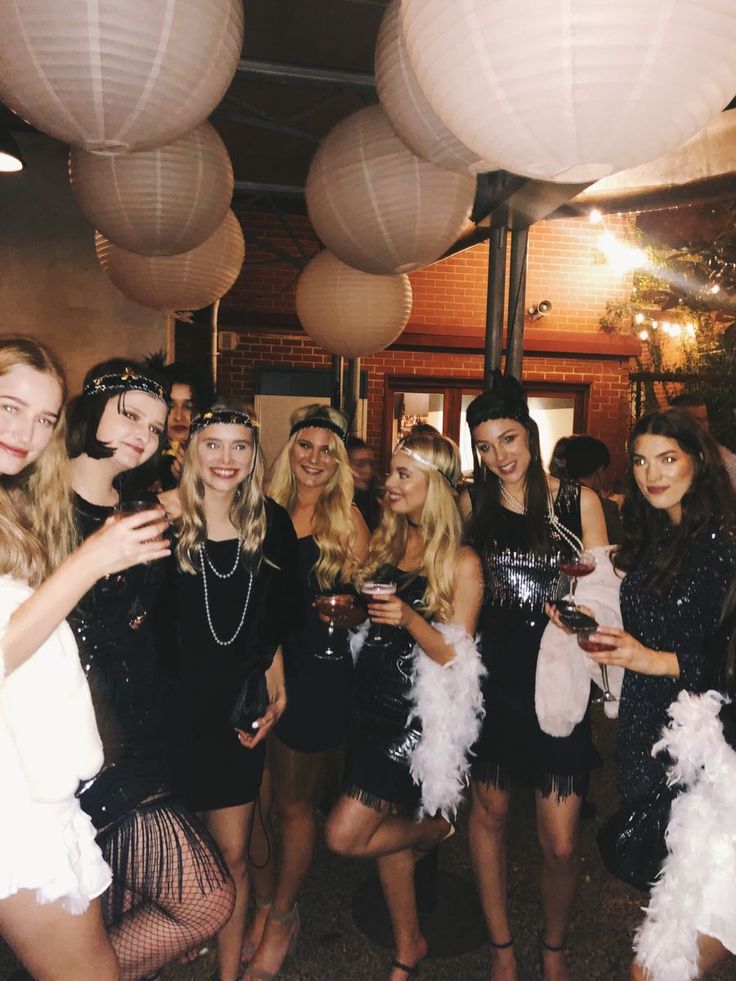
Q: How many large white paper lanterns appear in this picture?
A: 7